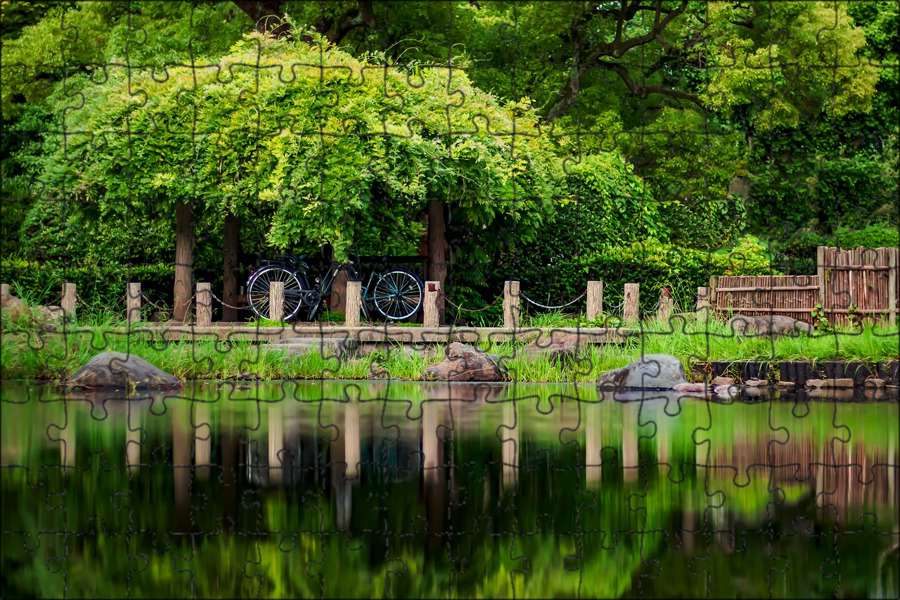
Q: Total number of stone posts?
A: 12